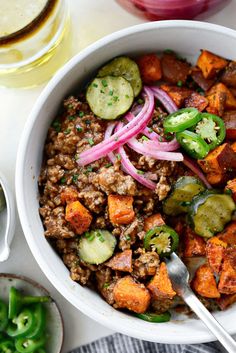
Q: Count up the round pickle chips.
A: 5